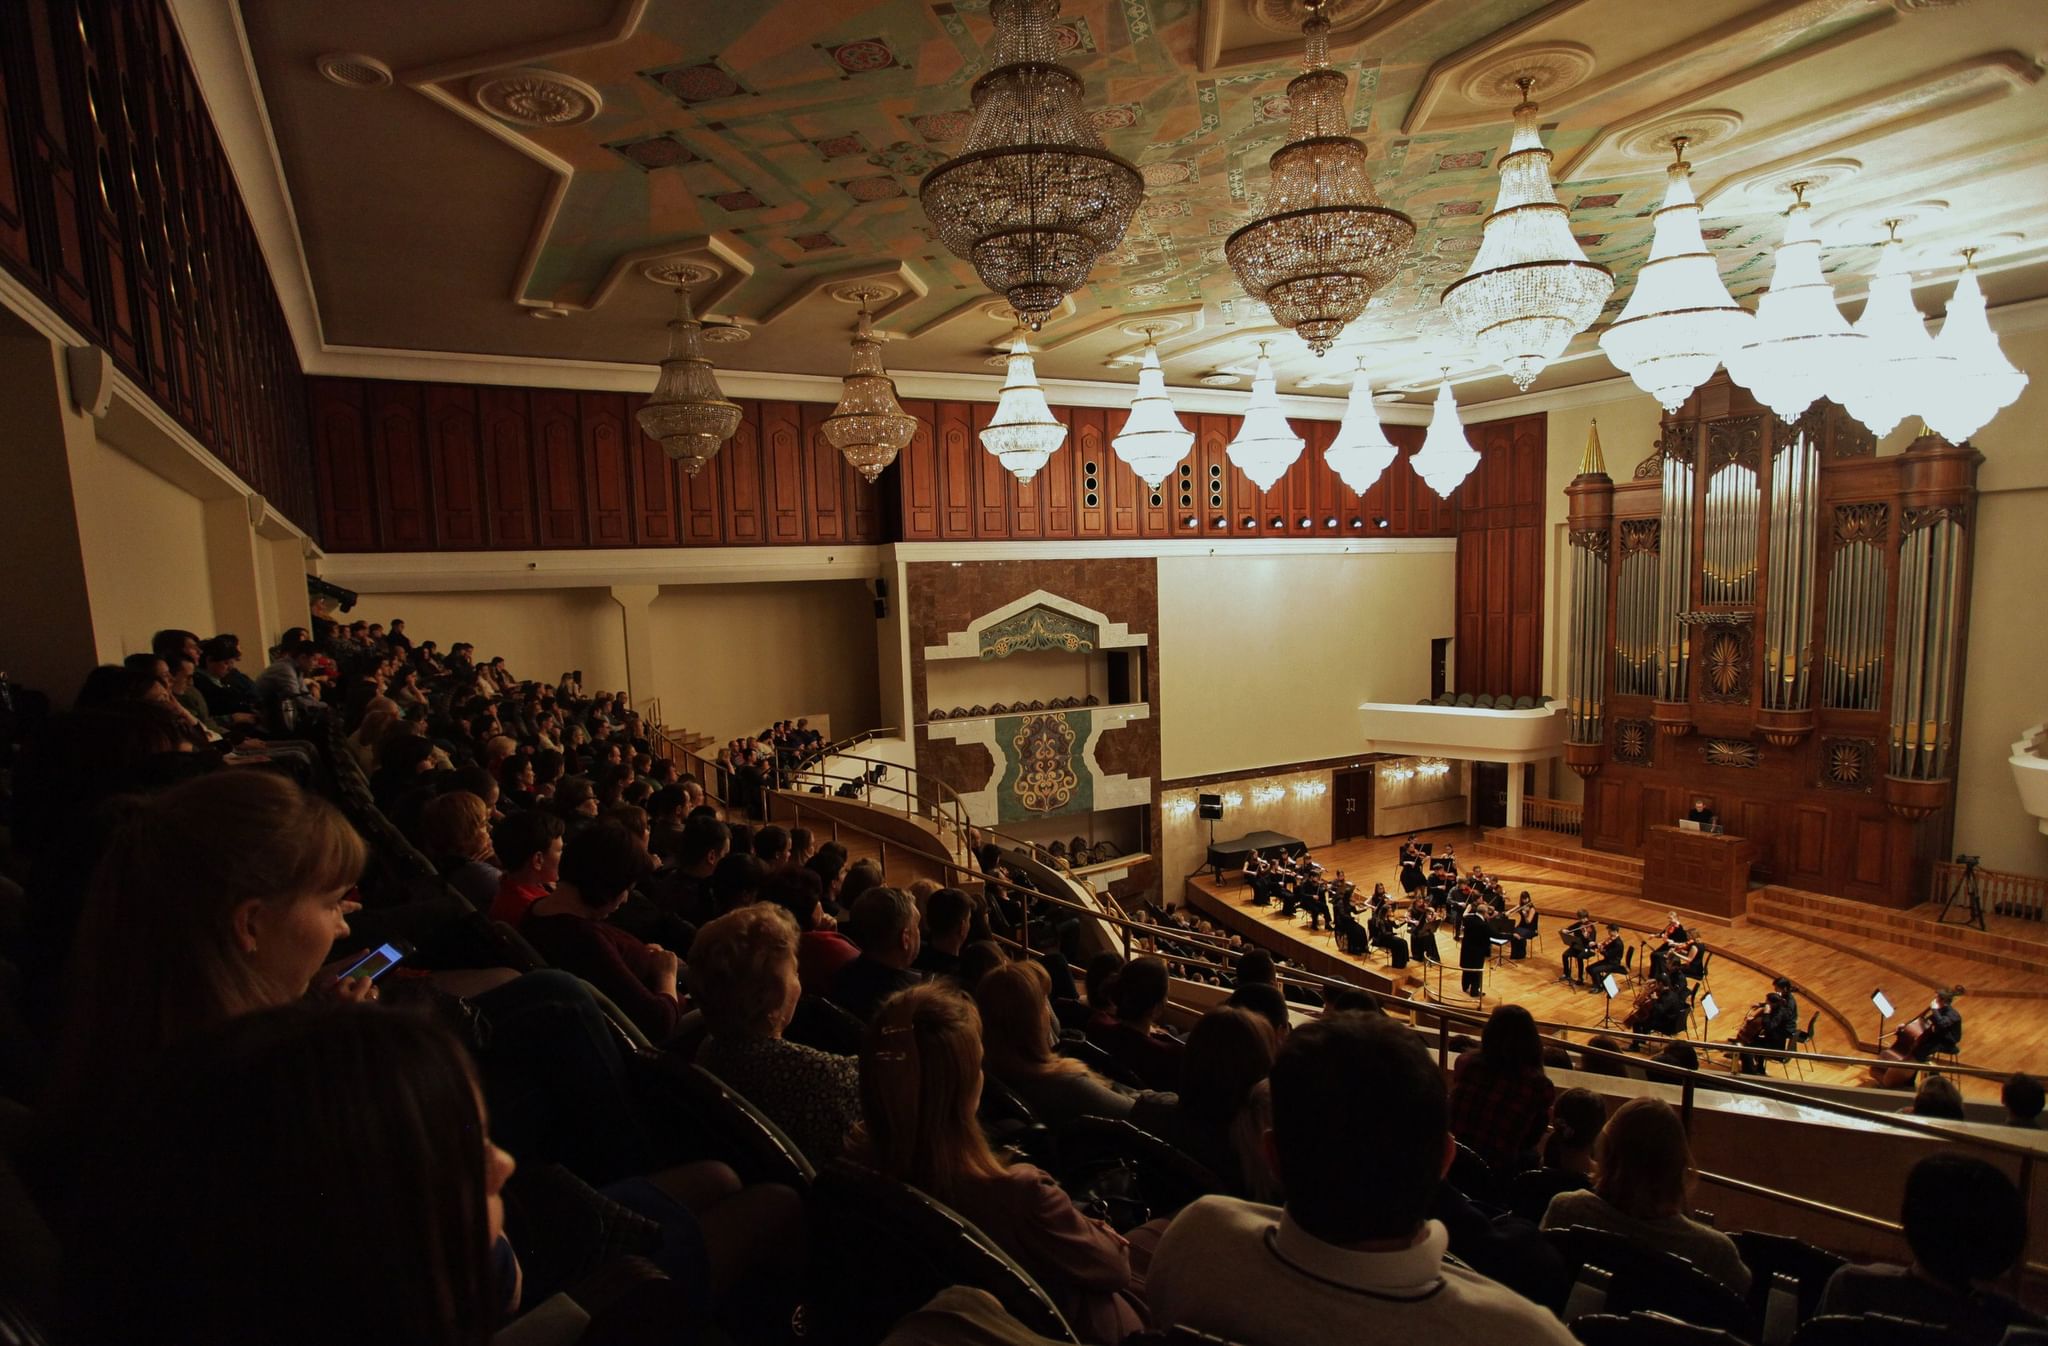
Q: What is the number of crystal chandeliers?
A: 14